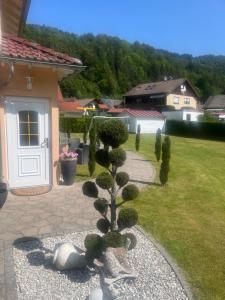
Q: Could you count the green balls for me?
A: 13